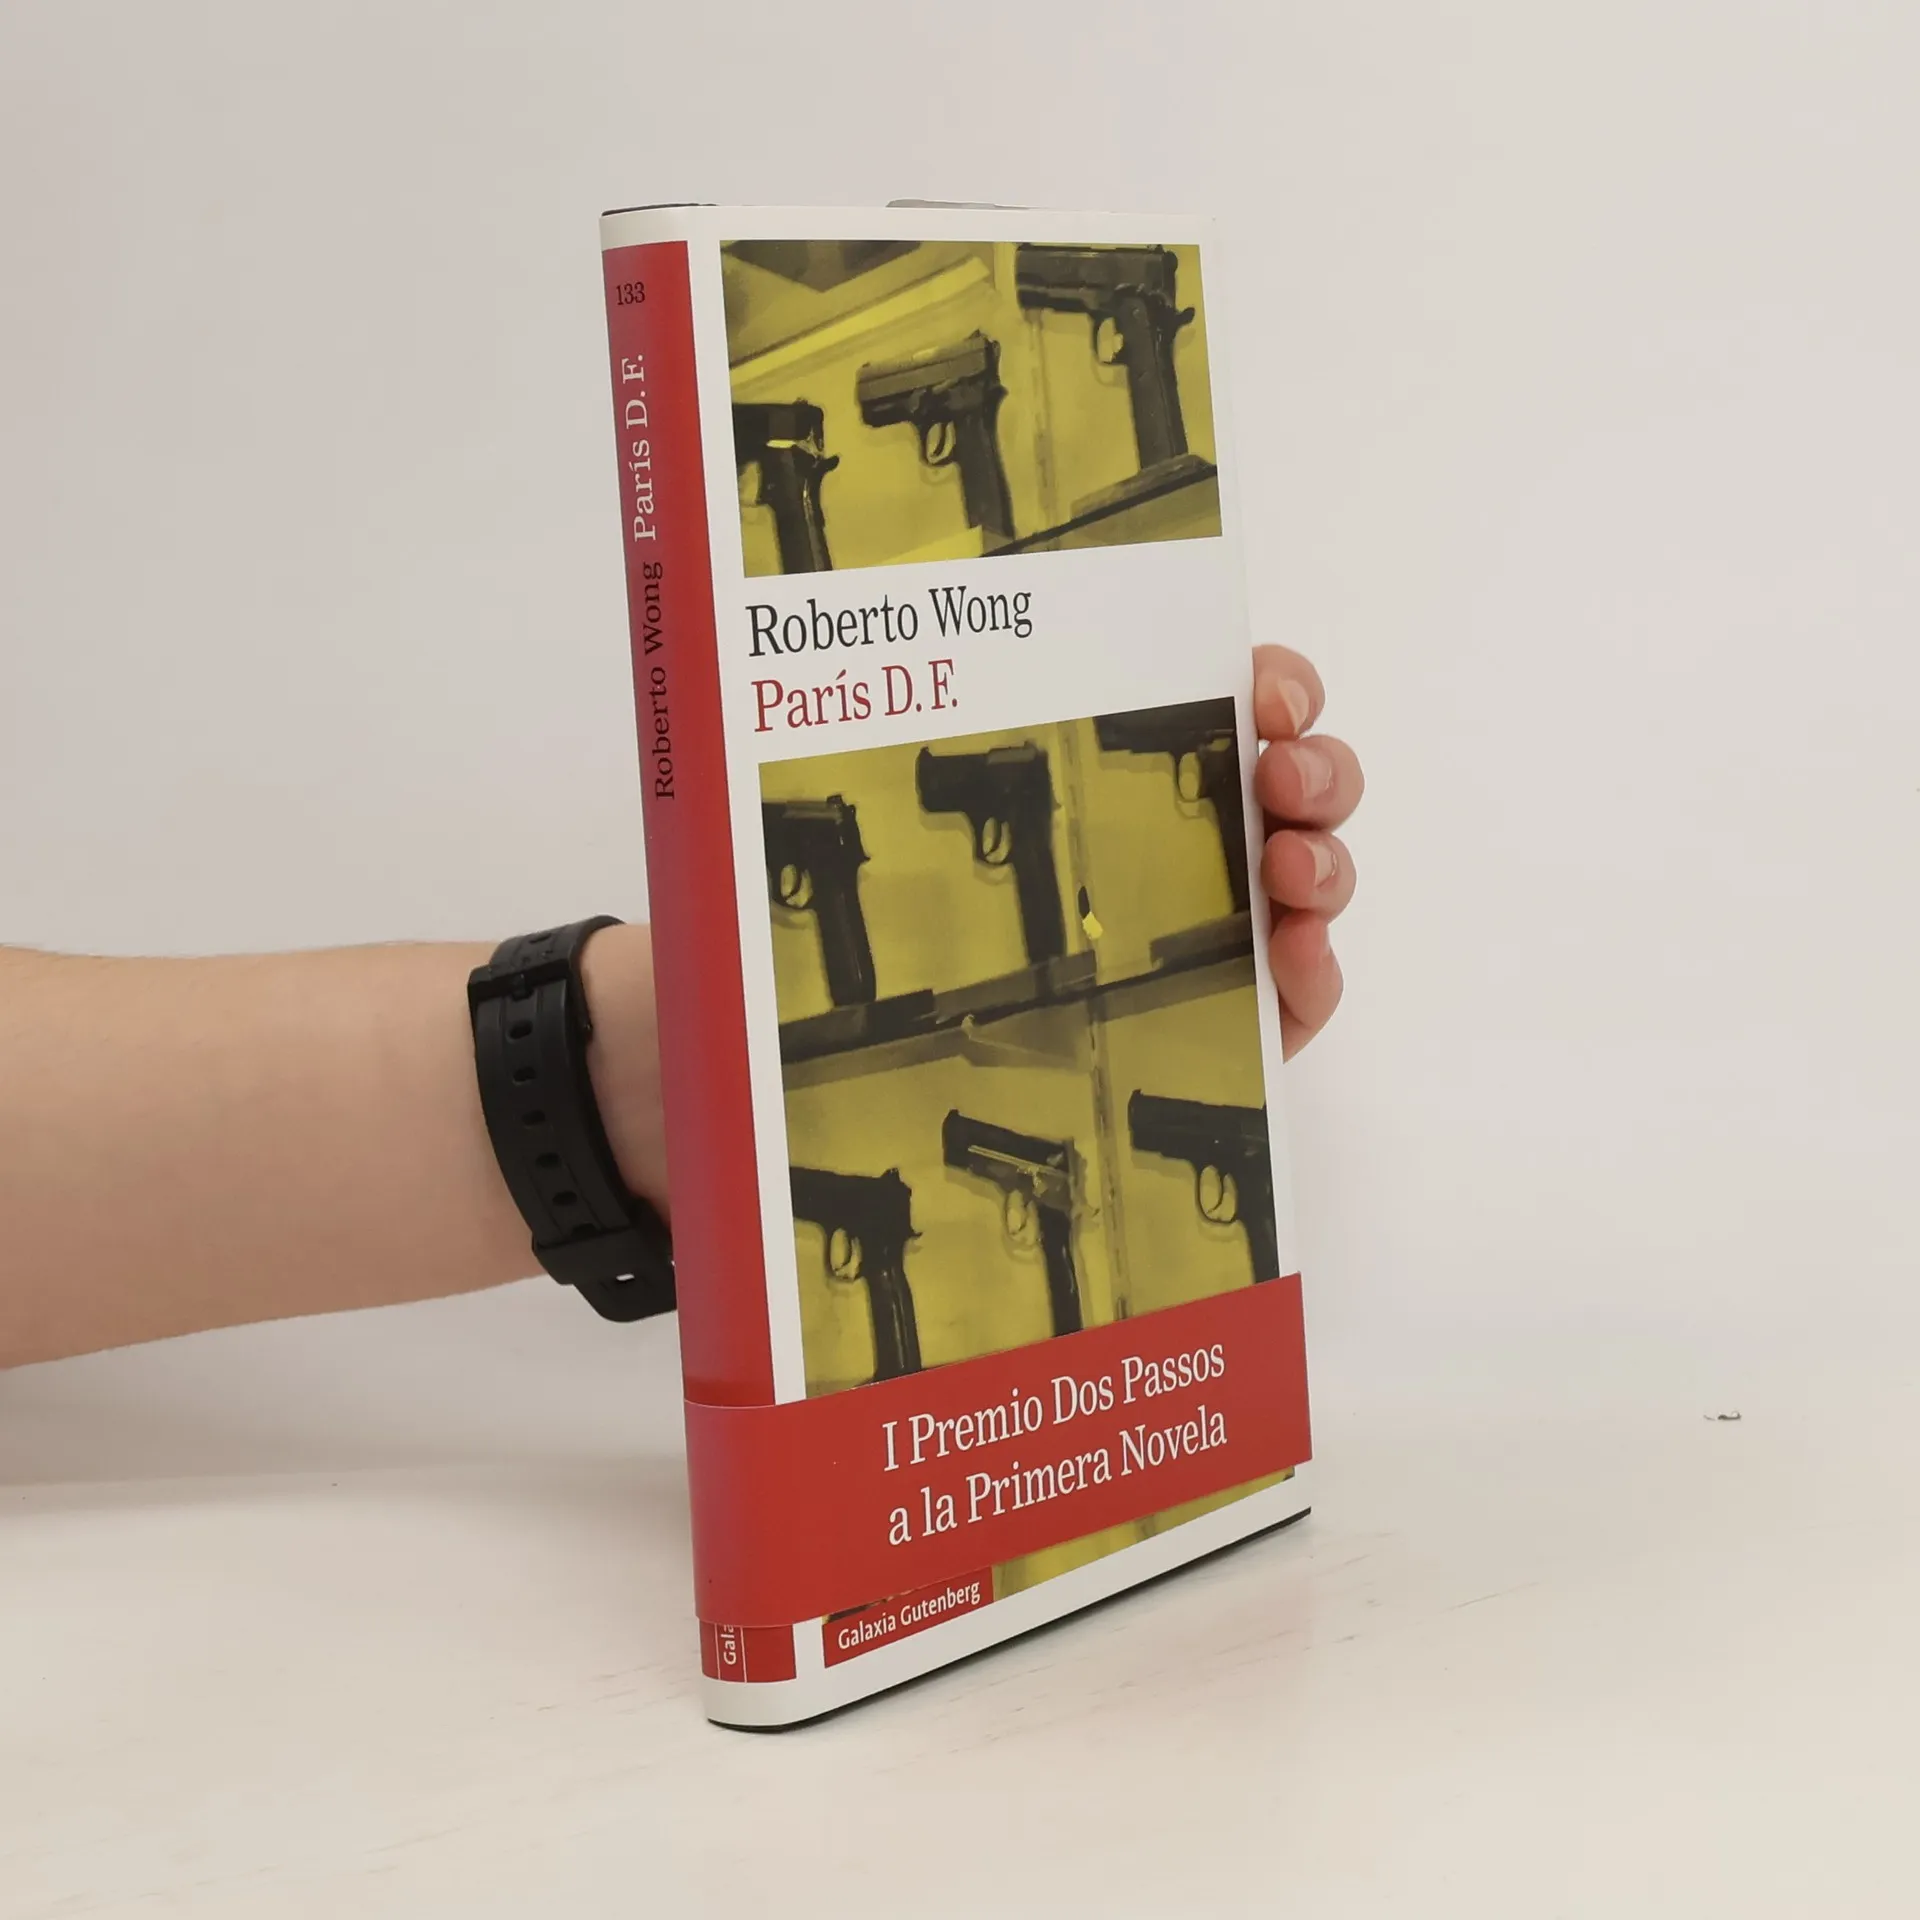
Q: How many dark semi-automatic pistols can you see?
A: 9